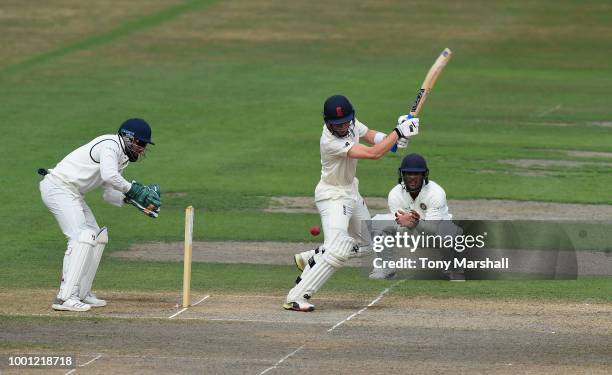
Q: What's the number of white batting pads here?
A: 4